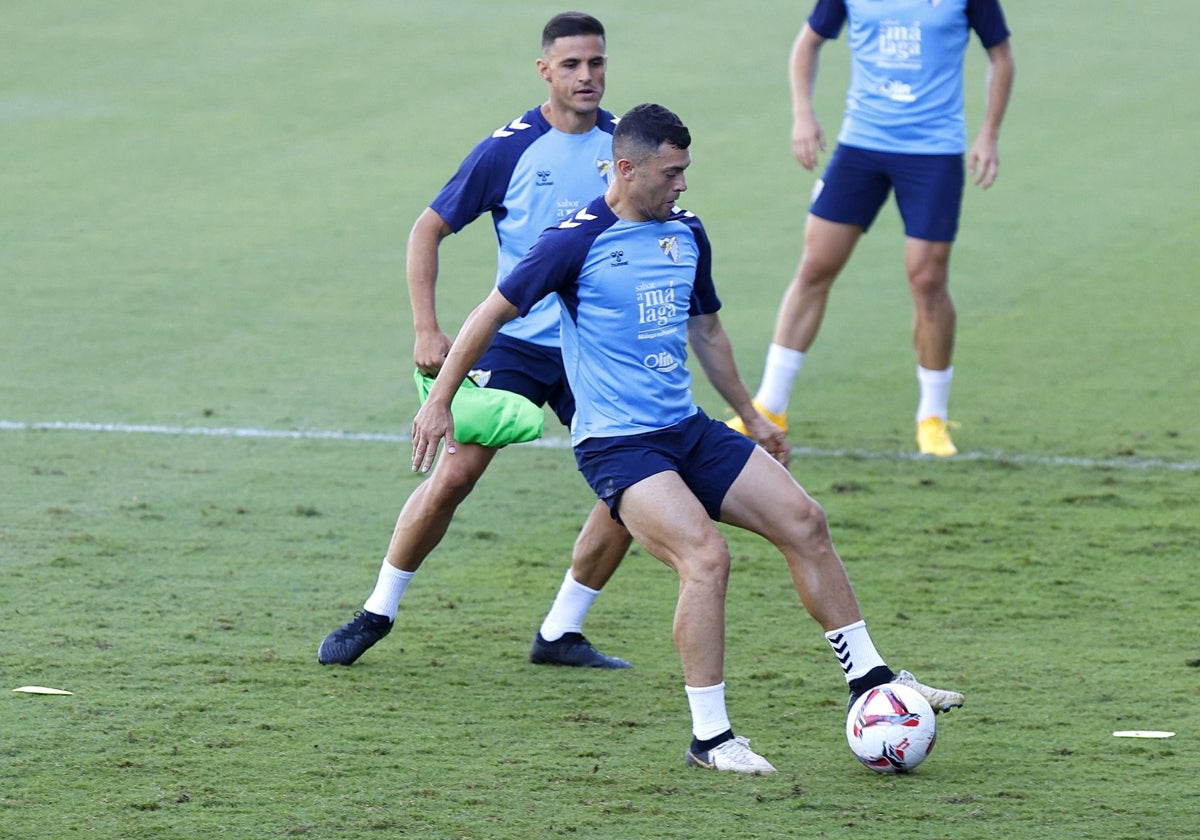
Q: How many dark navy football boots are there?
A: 2